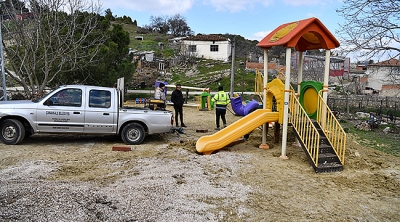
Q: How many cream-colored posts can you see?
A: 4